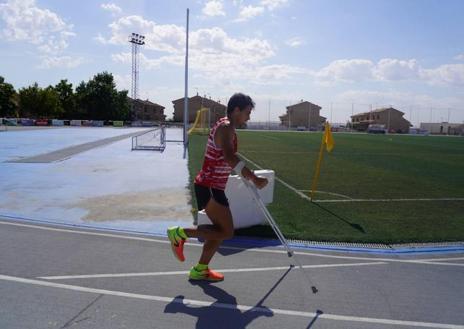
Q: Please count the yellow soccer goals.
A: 1